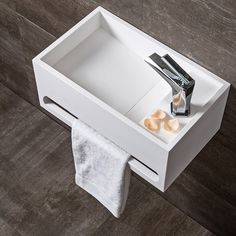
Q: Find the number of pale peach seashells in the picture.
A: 3